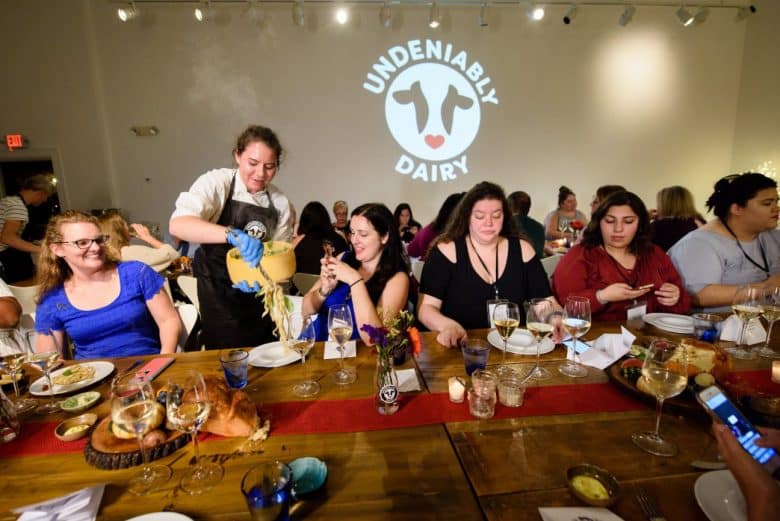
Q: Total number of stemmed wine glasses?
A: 12